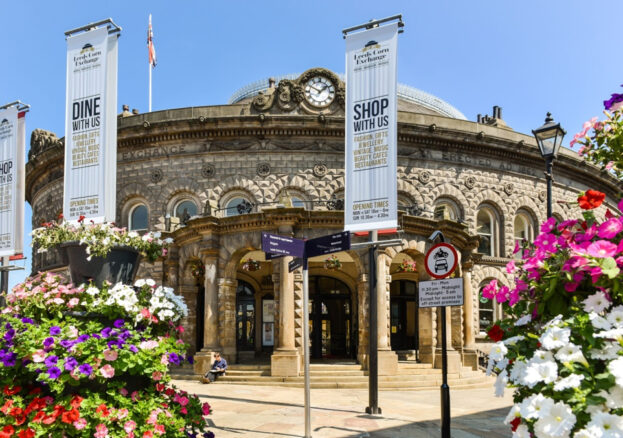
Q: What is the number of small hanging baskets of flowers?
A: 4